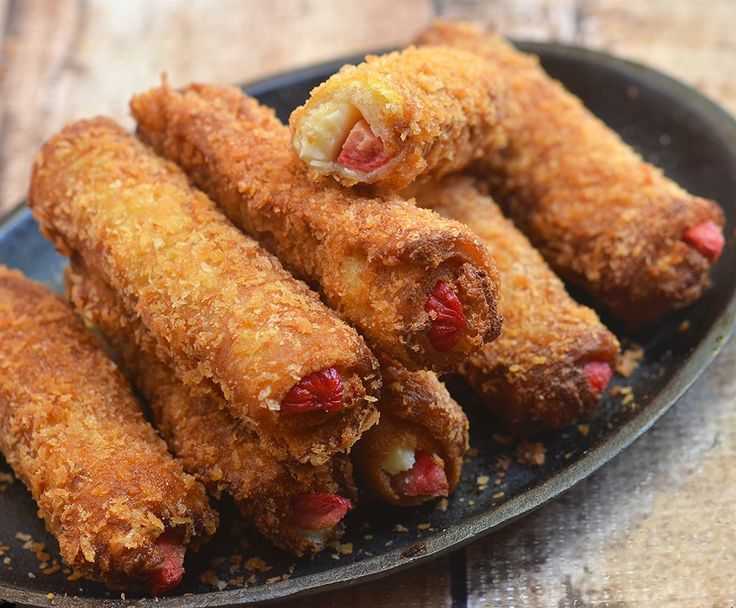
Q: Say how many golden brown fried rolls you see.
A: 8